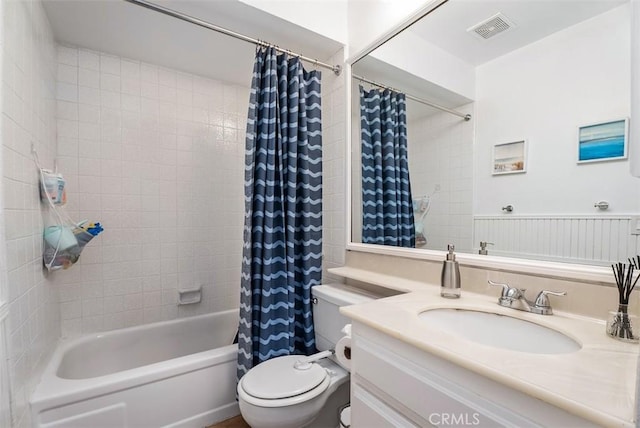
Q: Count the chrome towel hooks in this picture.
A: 2